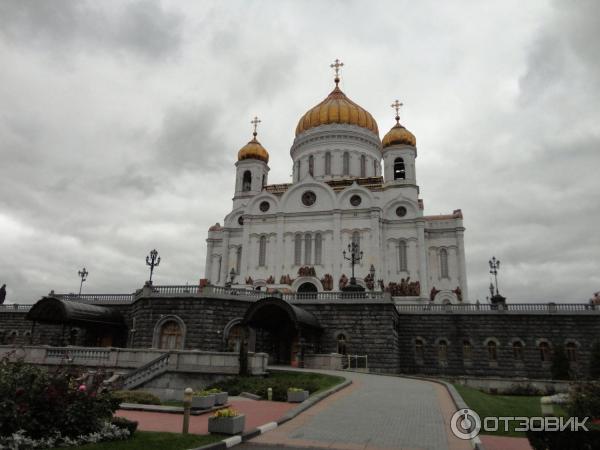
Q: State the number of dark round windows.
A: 5